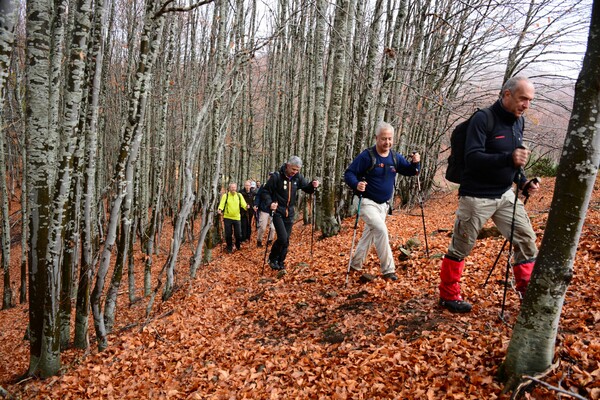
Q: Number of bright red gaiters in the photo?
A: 2